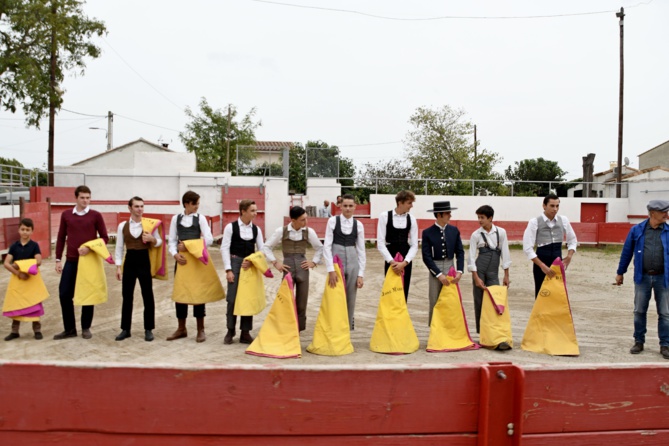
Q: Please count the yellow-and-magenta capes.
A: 11